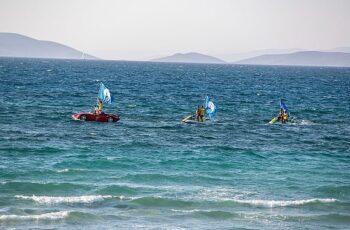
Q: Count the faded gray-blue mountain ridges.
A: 3